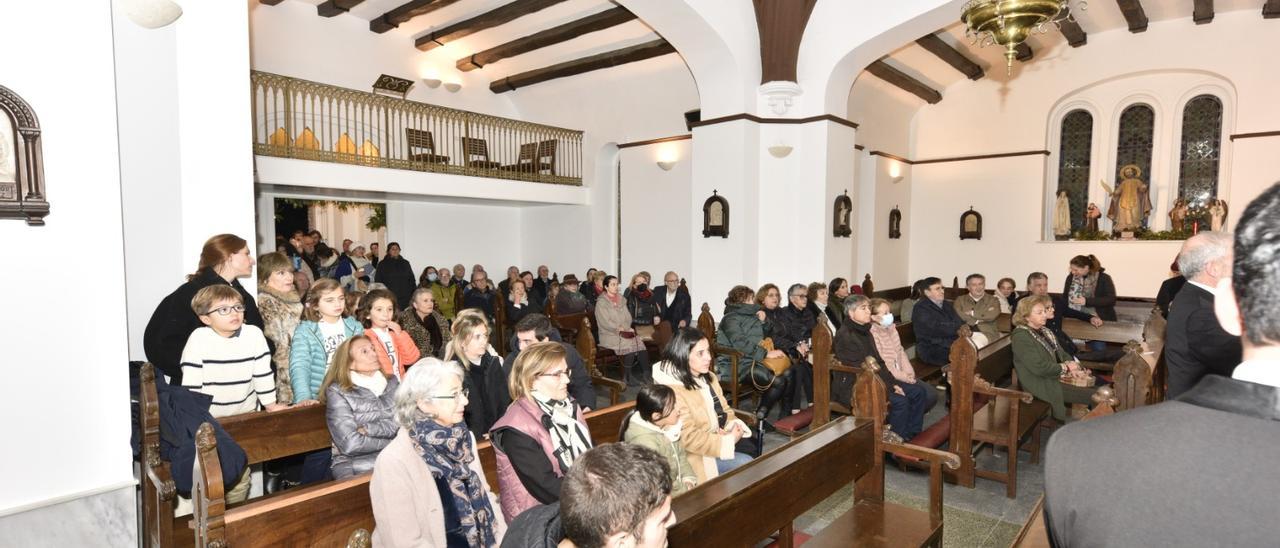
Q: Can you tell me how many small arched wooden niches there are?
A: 5